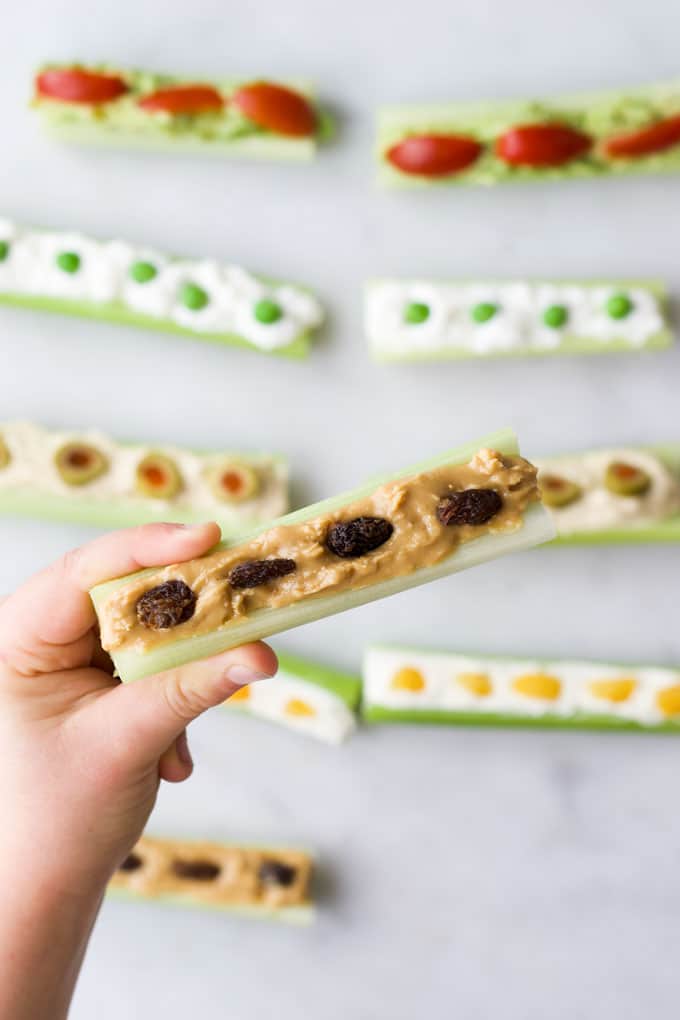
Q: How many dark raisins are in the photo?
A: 7